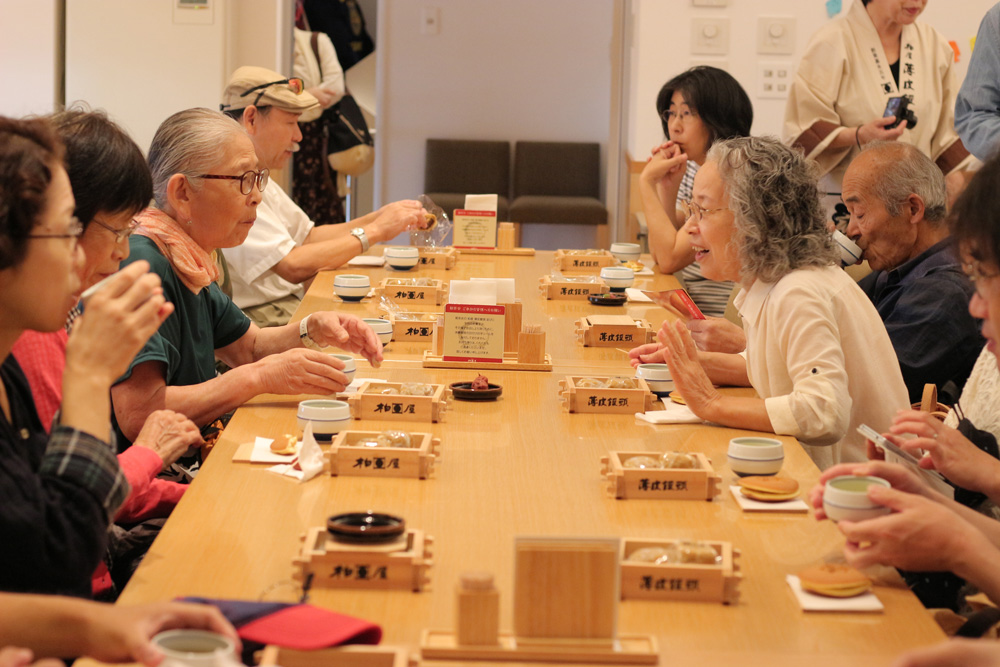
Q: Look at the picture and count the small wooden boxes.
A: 13